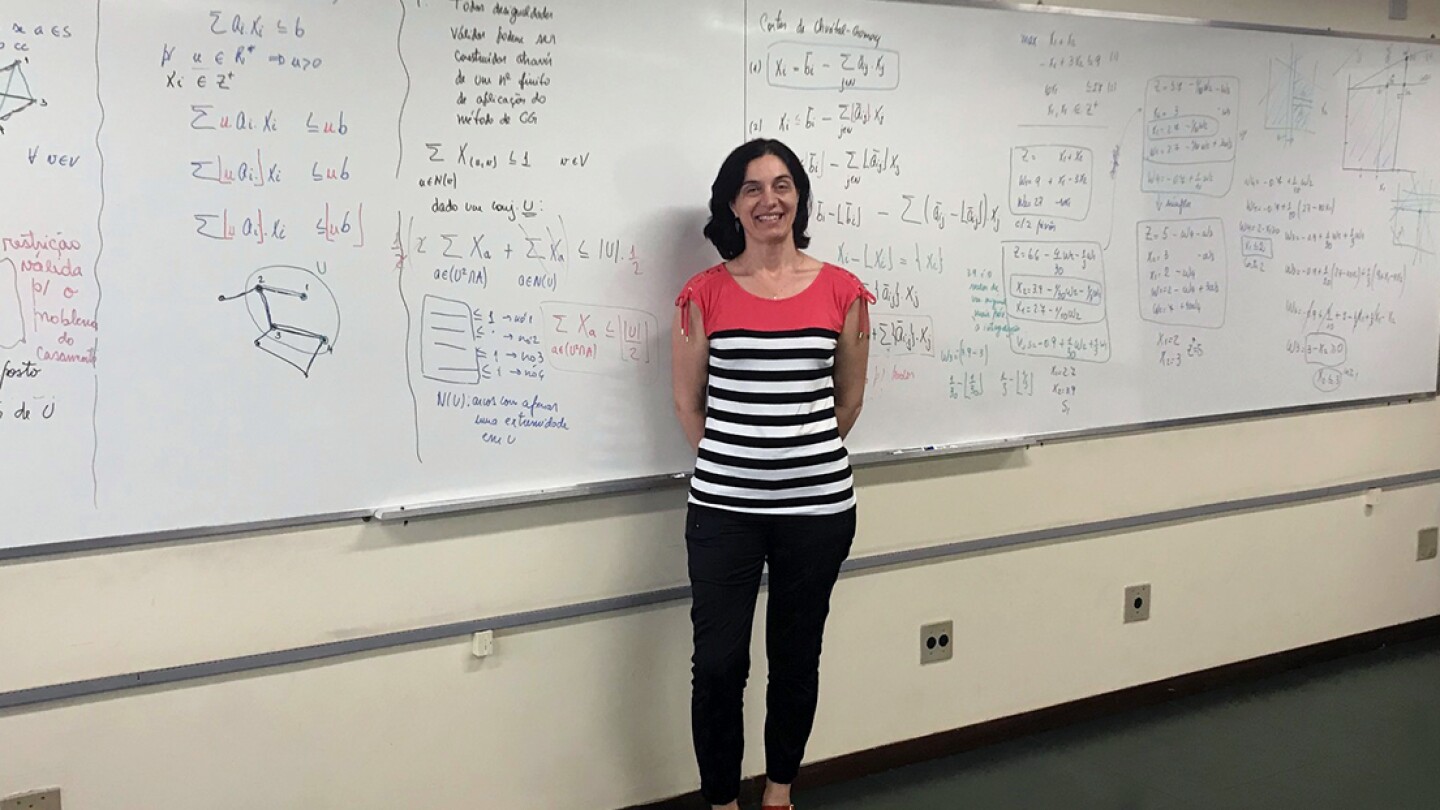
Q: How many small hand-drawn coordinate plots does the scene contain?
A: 3